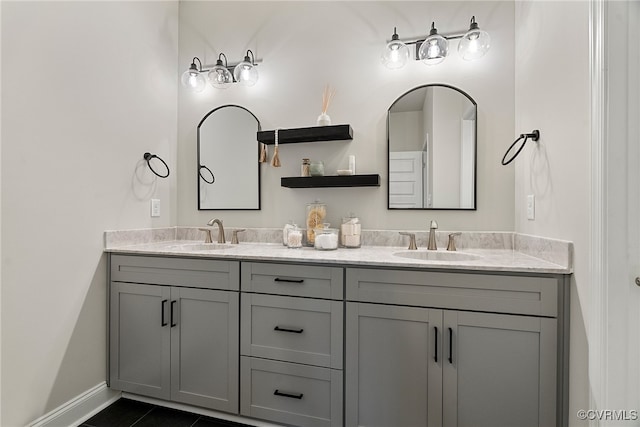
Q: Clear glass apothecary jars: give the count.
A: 5